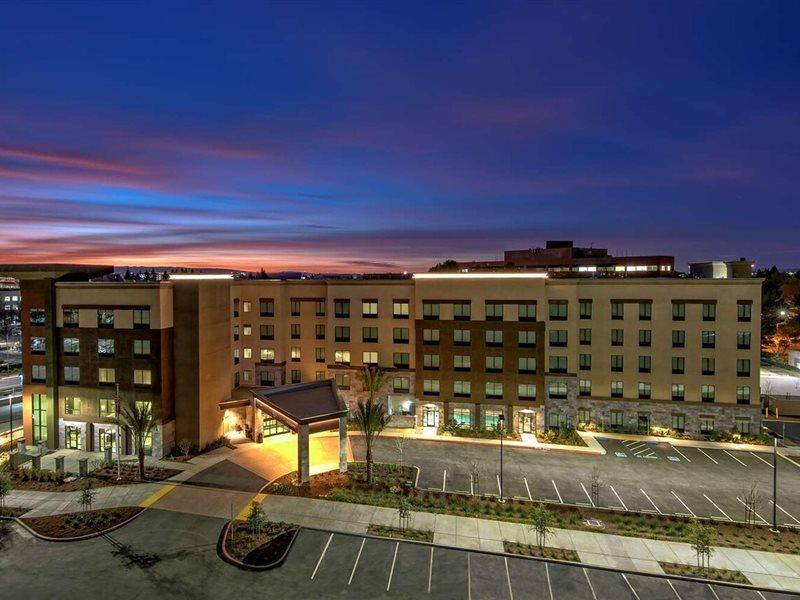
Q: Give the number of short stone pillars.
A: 7